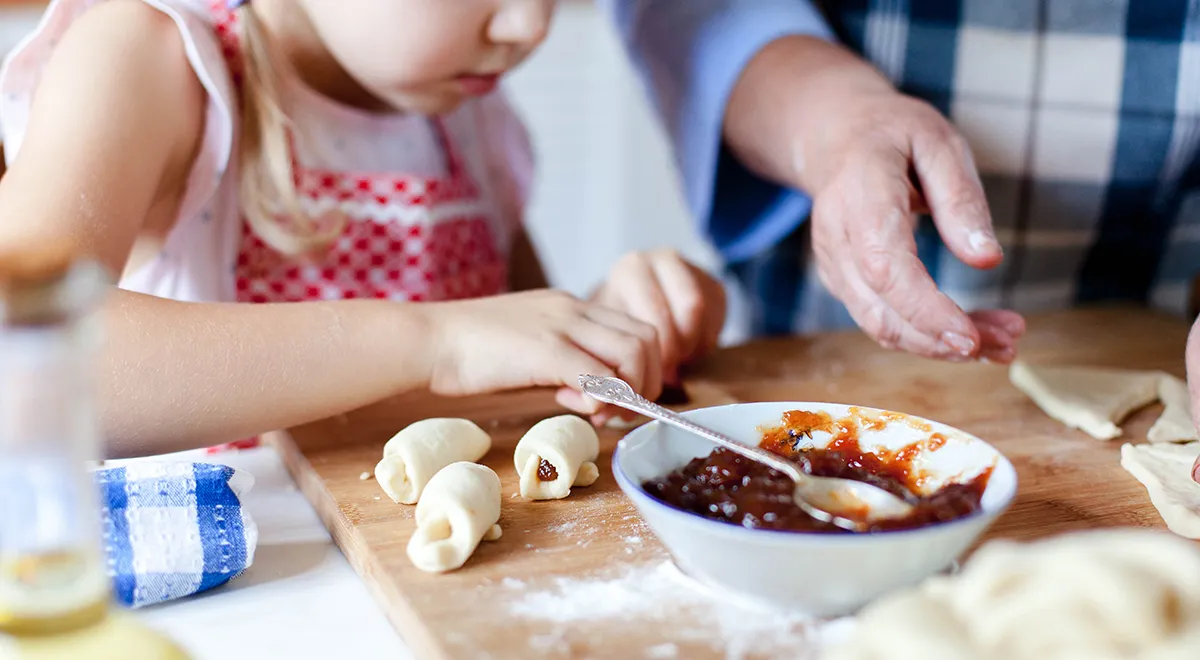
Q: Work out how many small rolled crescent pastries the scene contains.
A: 3